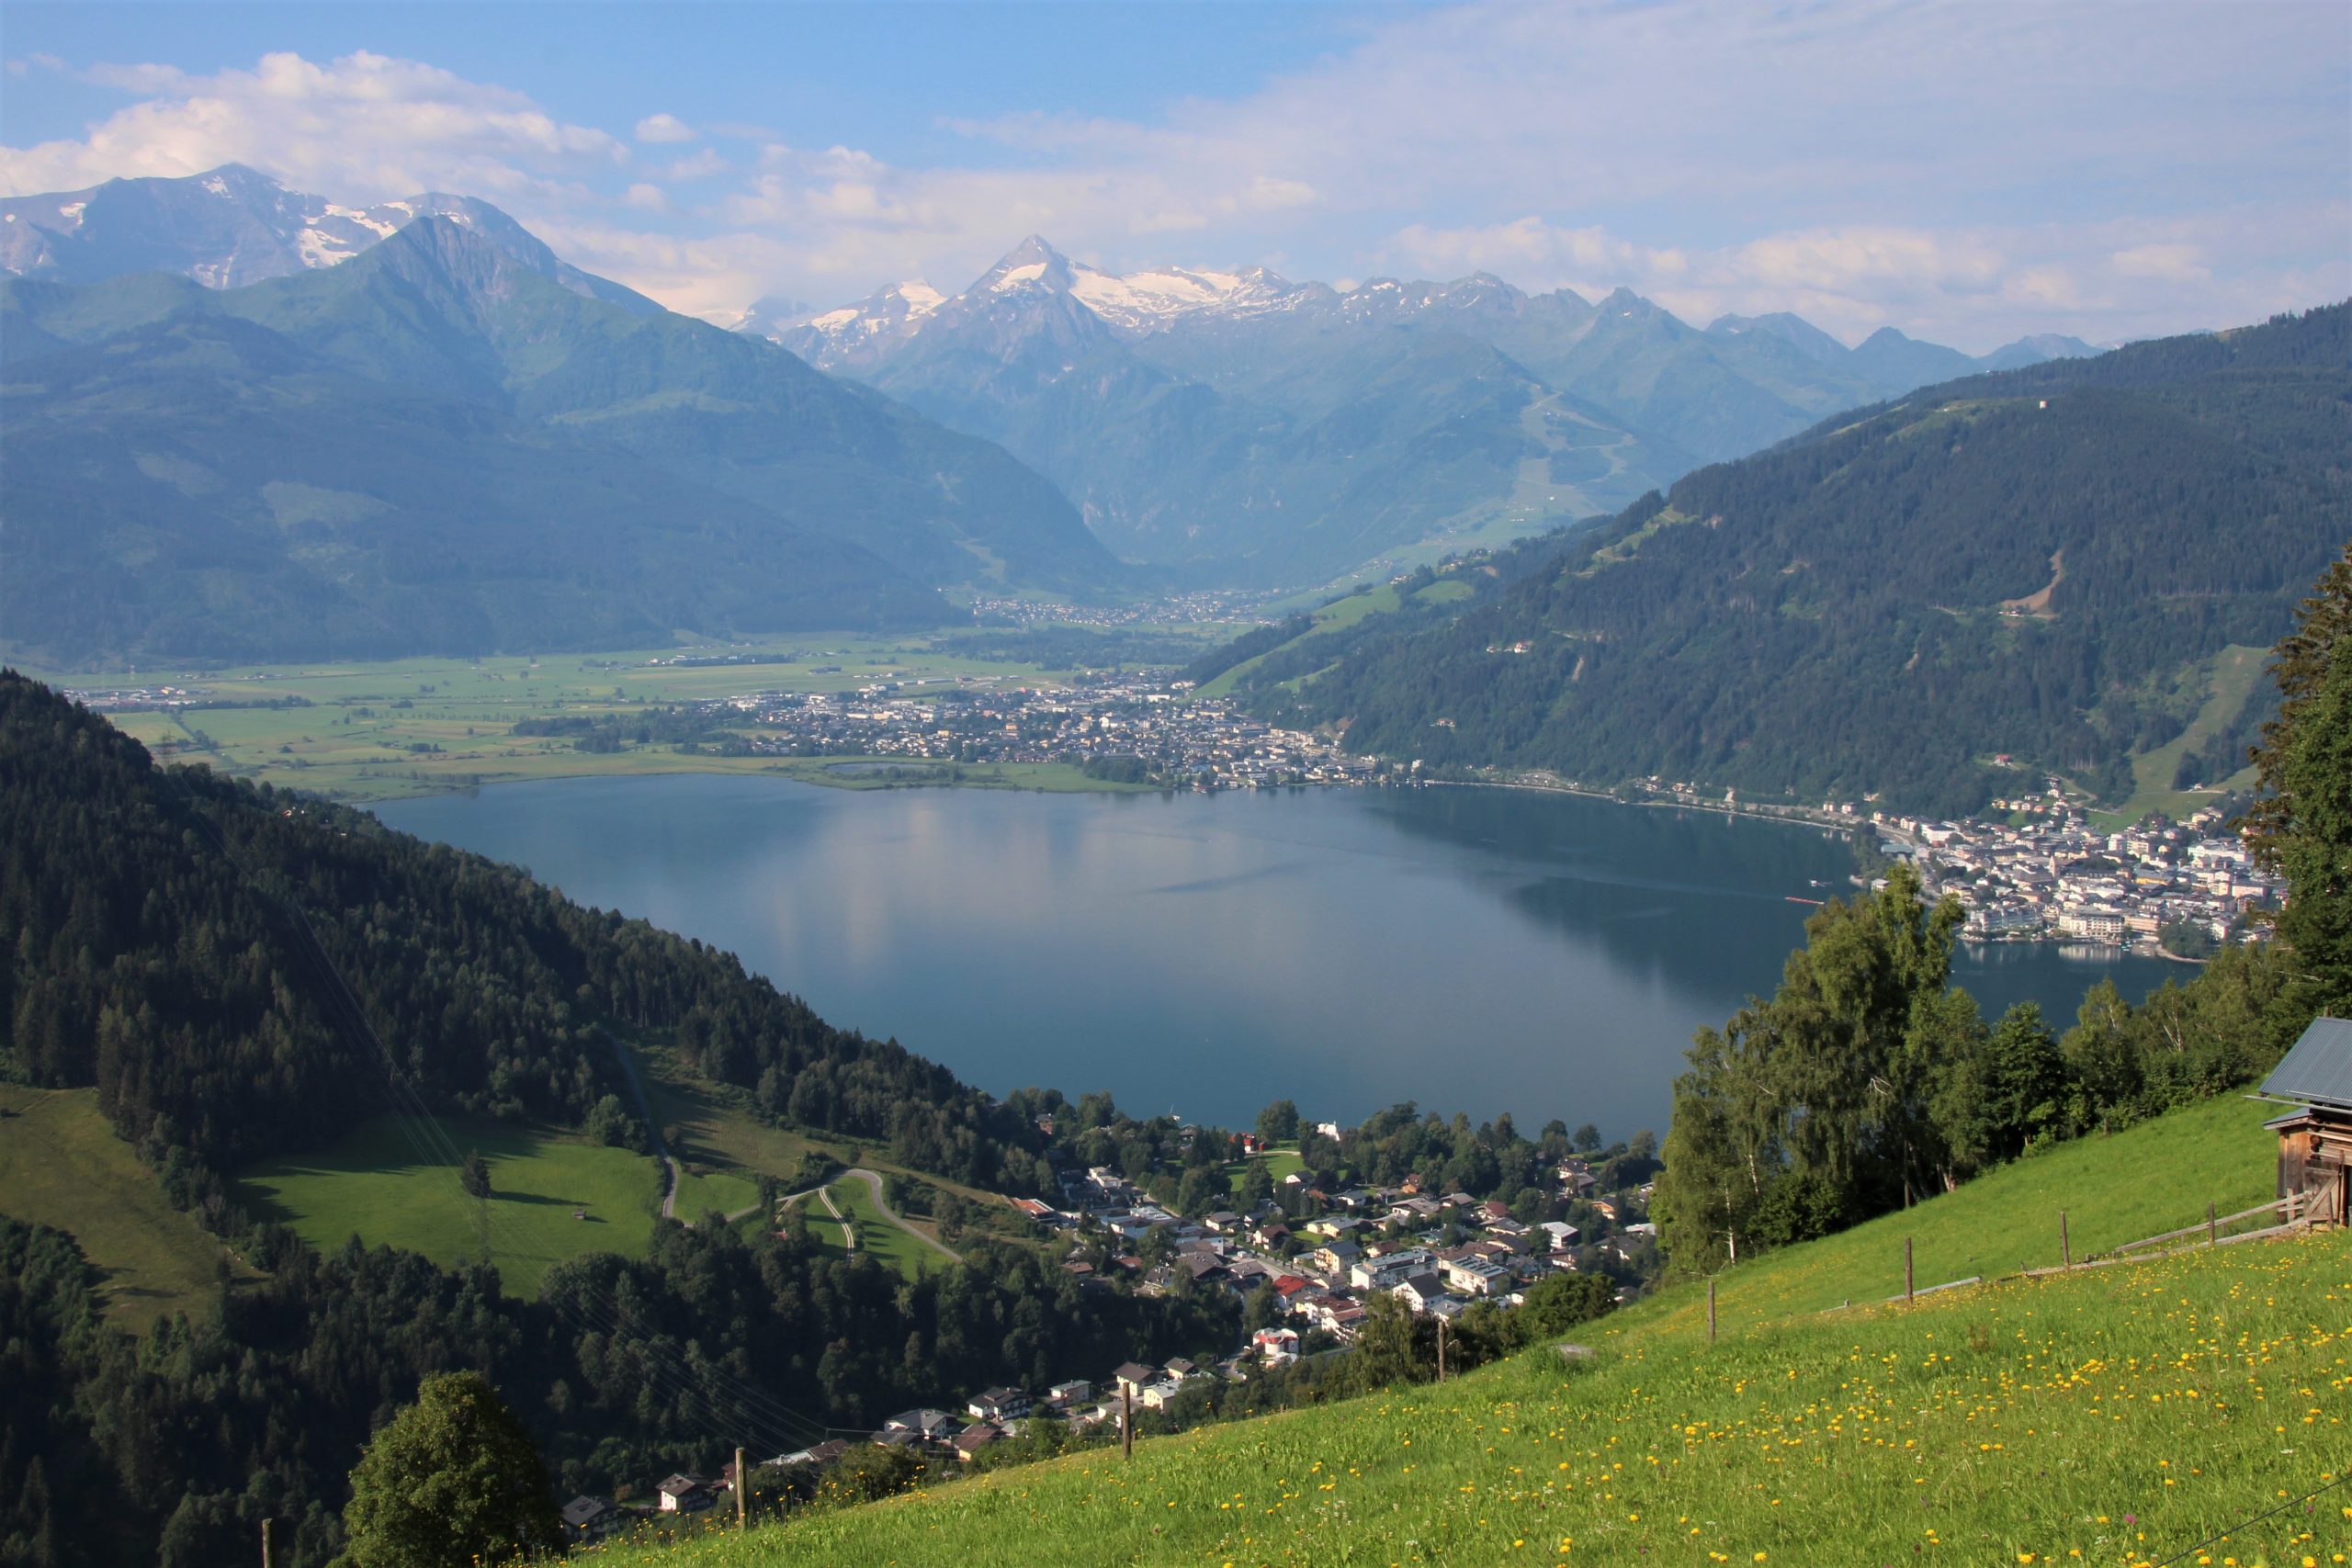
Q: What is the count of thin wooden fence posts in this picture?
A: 8